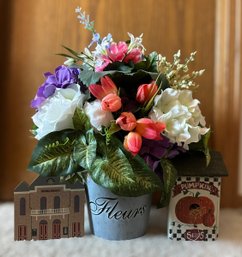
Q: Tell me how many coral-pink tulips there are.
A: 6